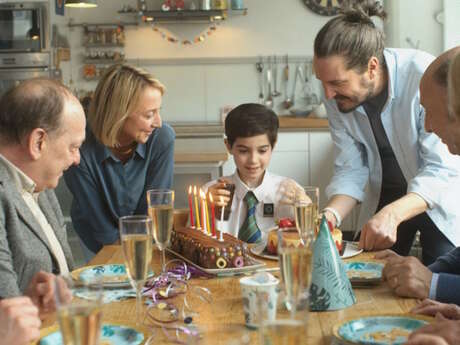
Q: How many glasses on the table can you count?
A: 6